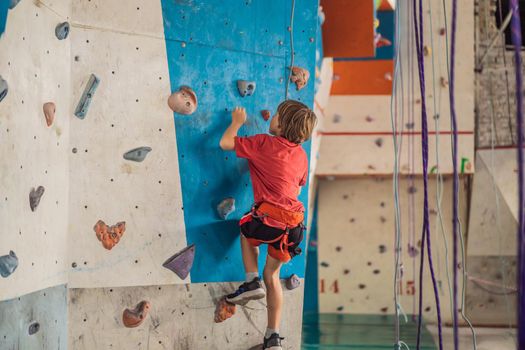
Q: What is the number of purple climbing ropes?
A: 4